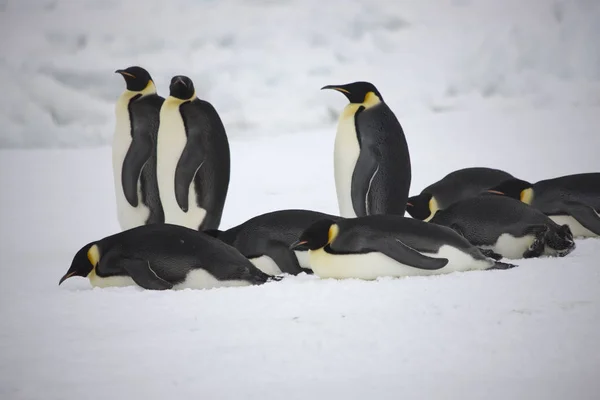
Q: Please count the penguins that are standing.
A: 3